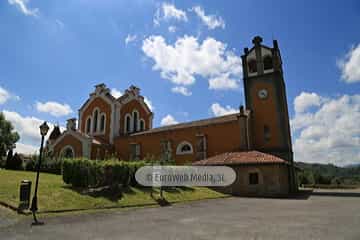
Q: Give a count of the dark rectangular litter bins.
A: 1